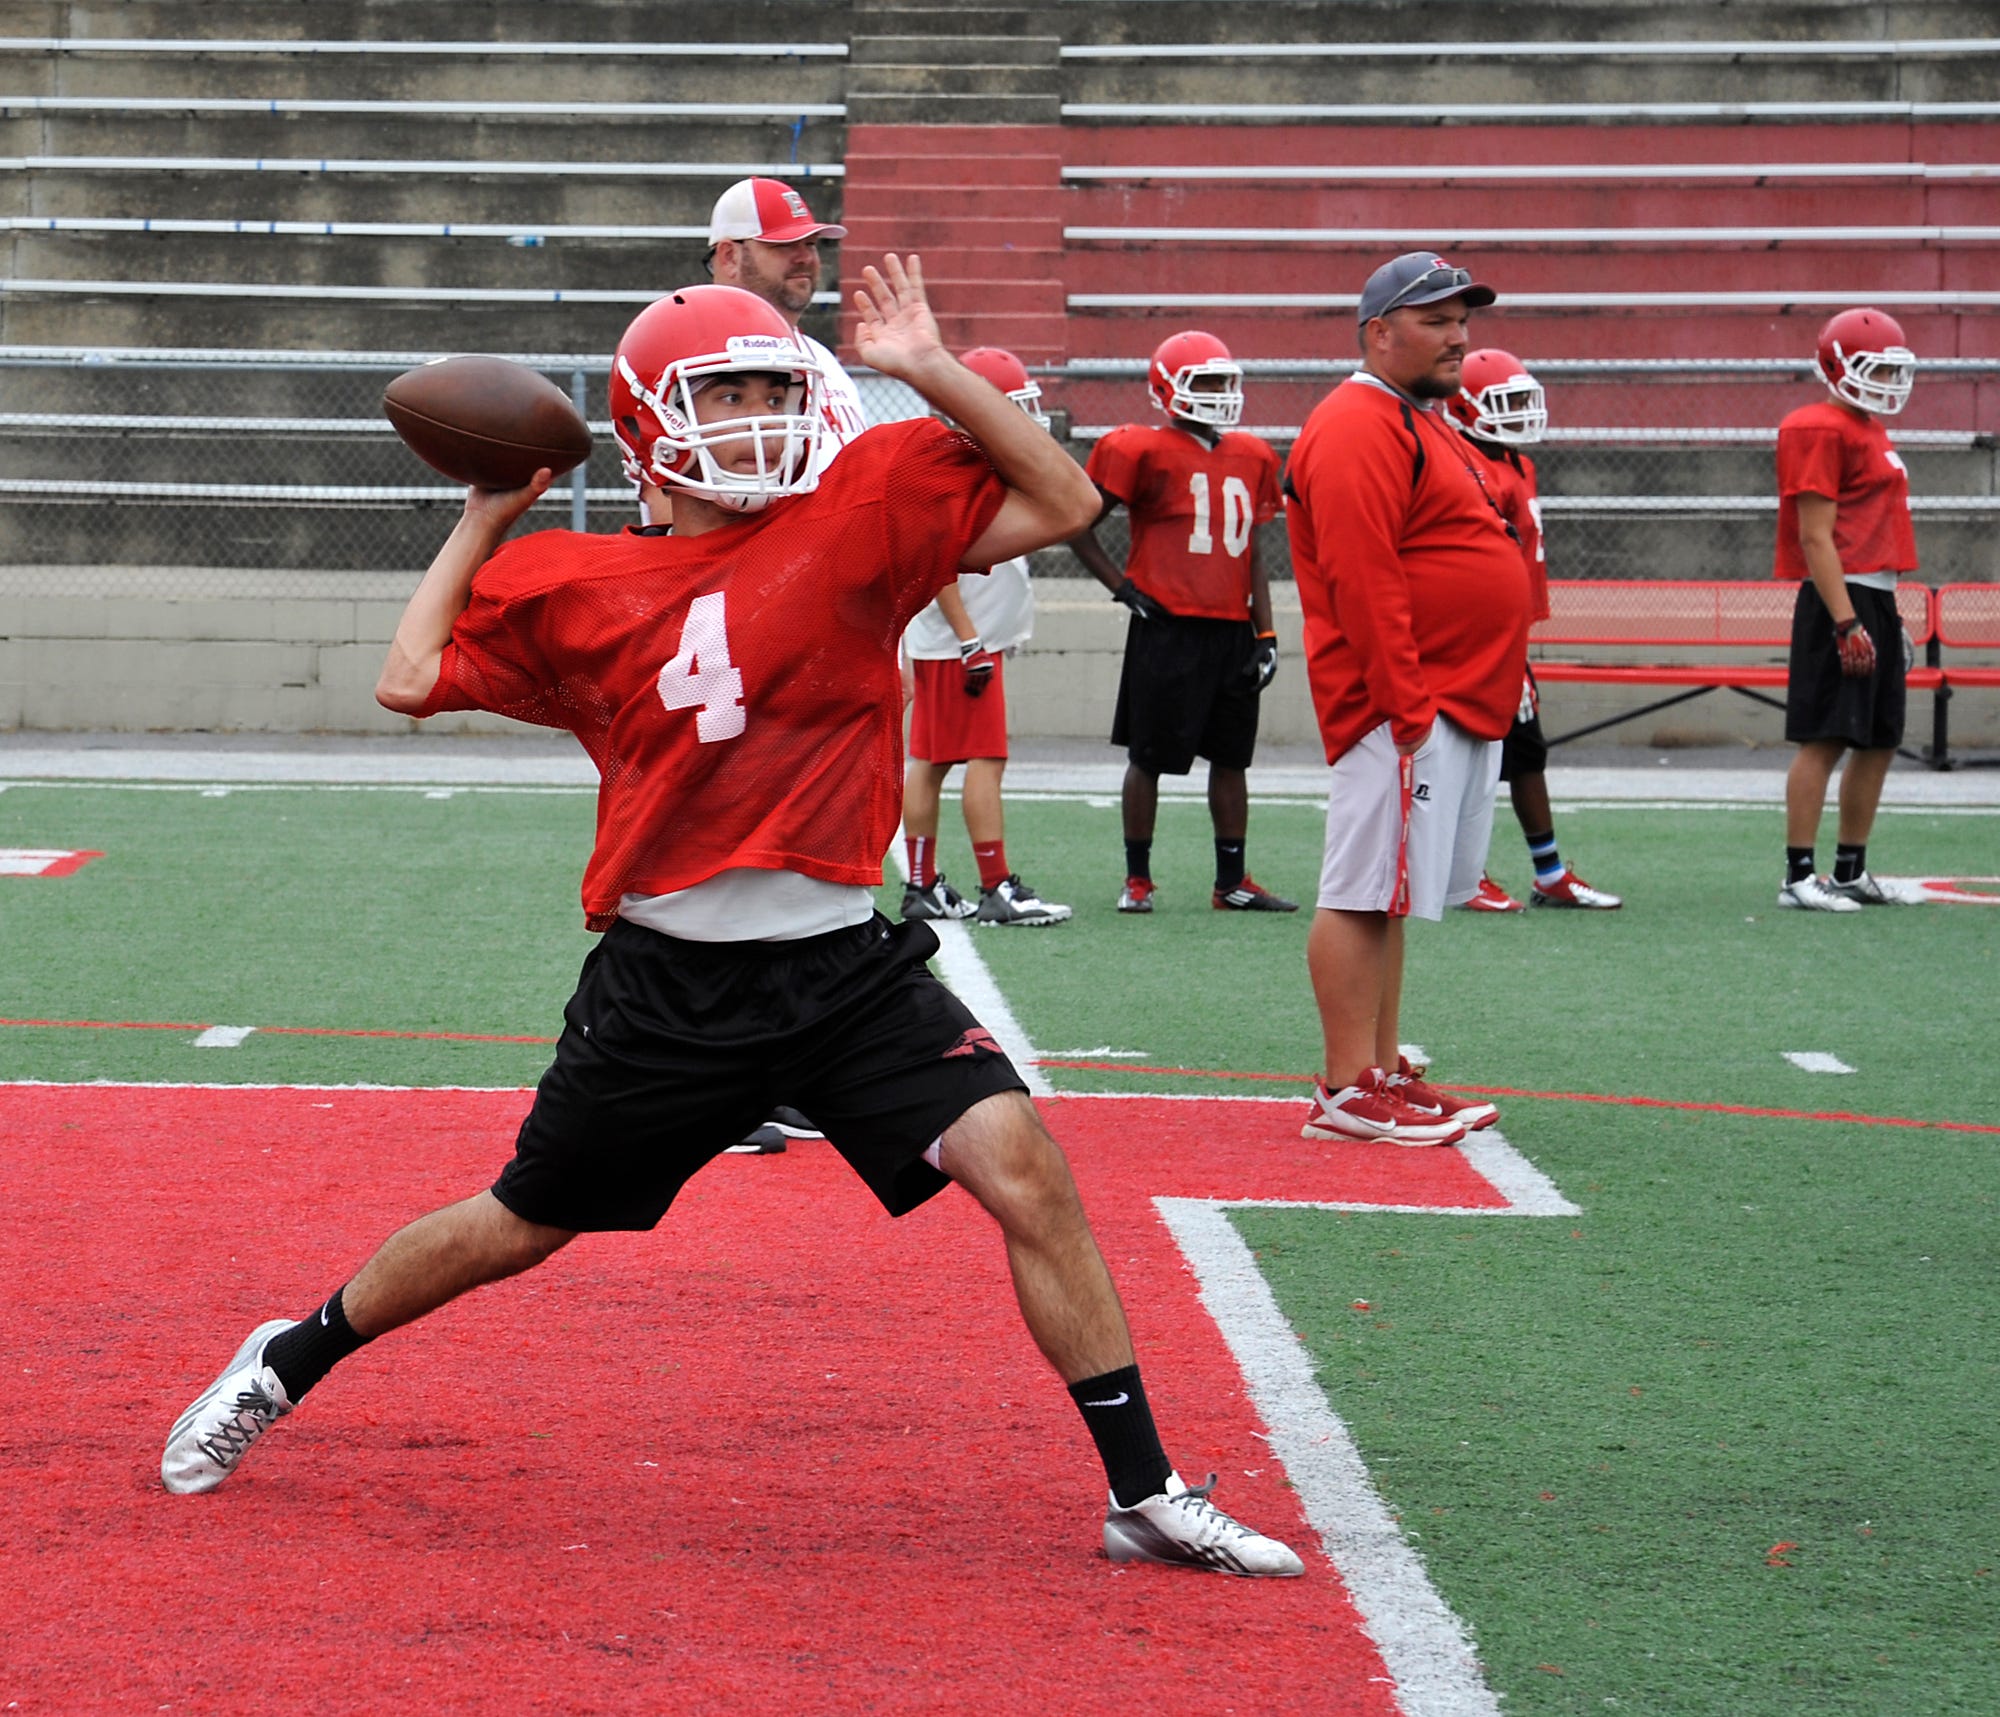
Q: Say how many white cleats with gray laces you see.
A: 2